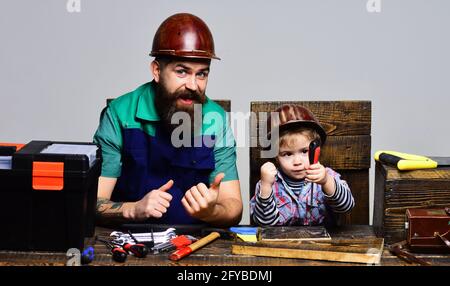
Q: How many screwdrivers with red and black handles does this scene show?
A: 3